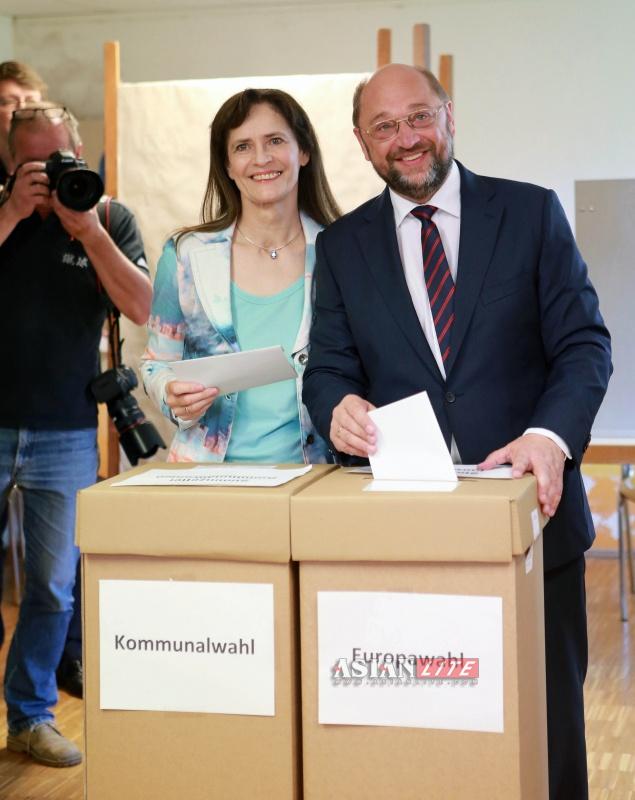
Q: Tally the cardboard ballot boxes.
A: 2